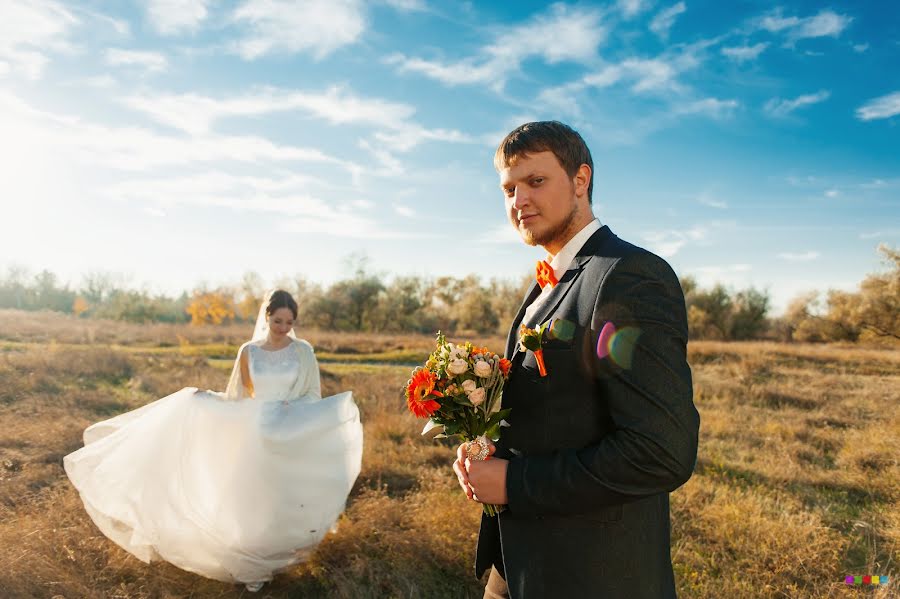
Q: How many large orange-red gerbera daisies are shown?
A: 1